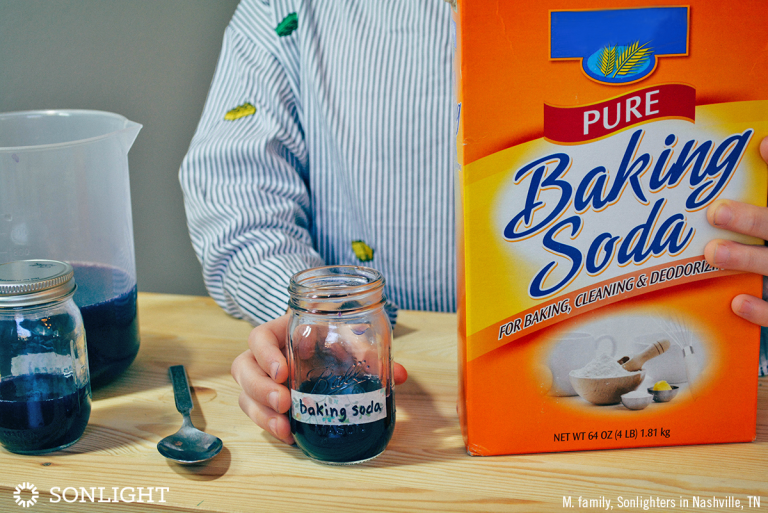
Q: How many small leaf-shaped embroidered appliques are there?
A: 3